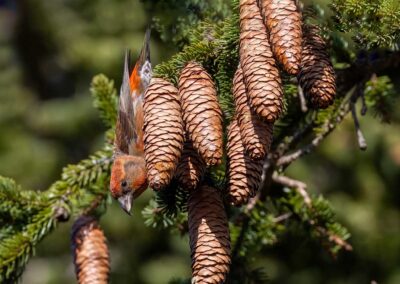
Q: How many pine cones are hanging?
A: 10